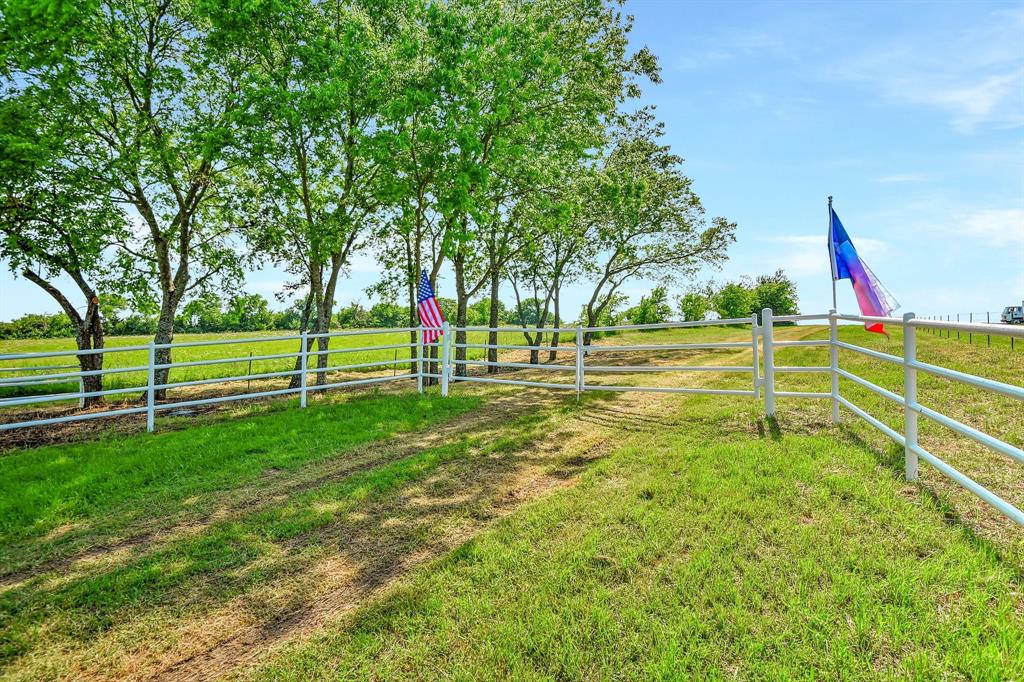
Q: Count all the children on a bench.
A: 0